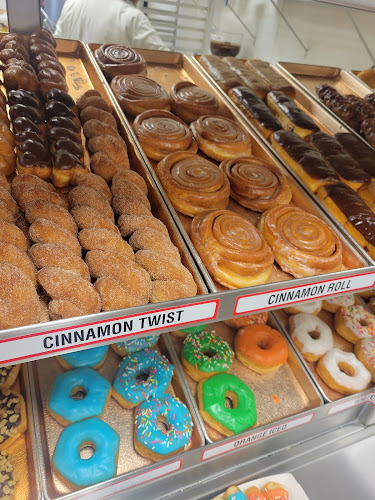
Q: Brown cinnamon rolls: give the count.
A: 9